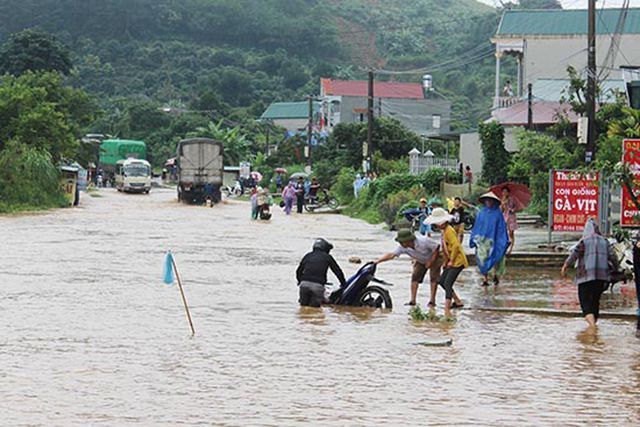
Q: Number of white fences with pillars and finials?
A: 1